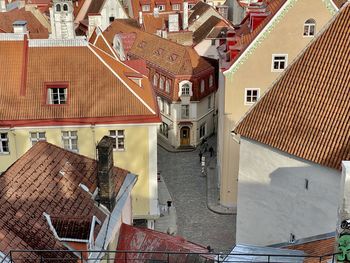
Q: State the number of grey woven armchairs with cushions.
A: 0